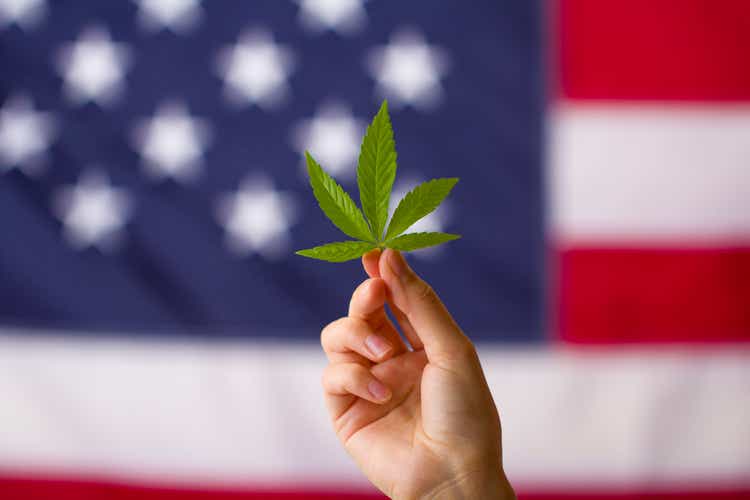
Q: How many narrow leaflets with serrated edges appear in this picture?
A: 5